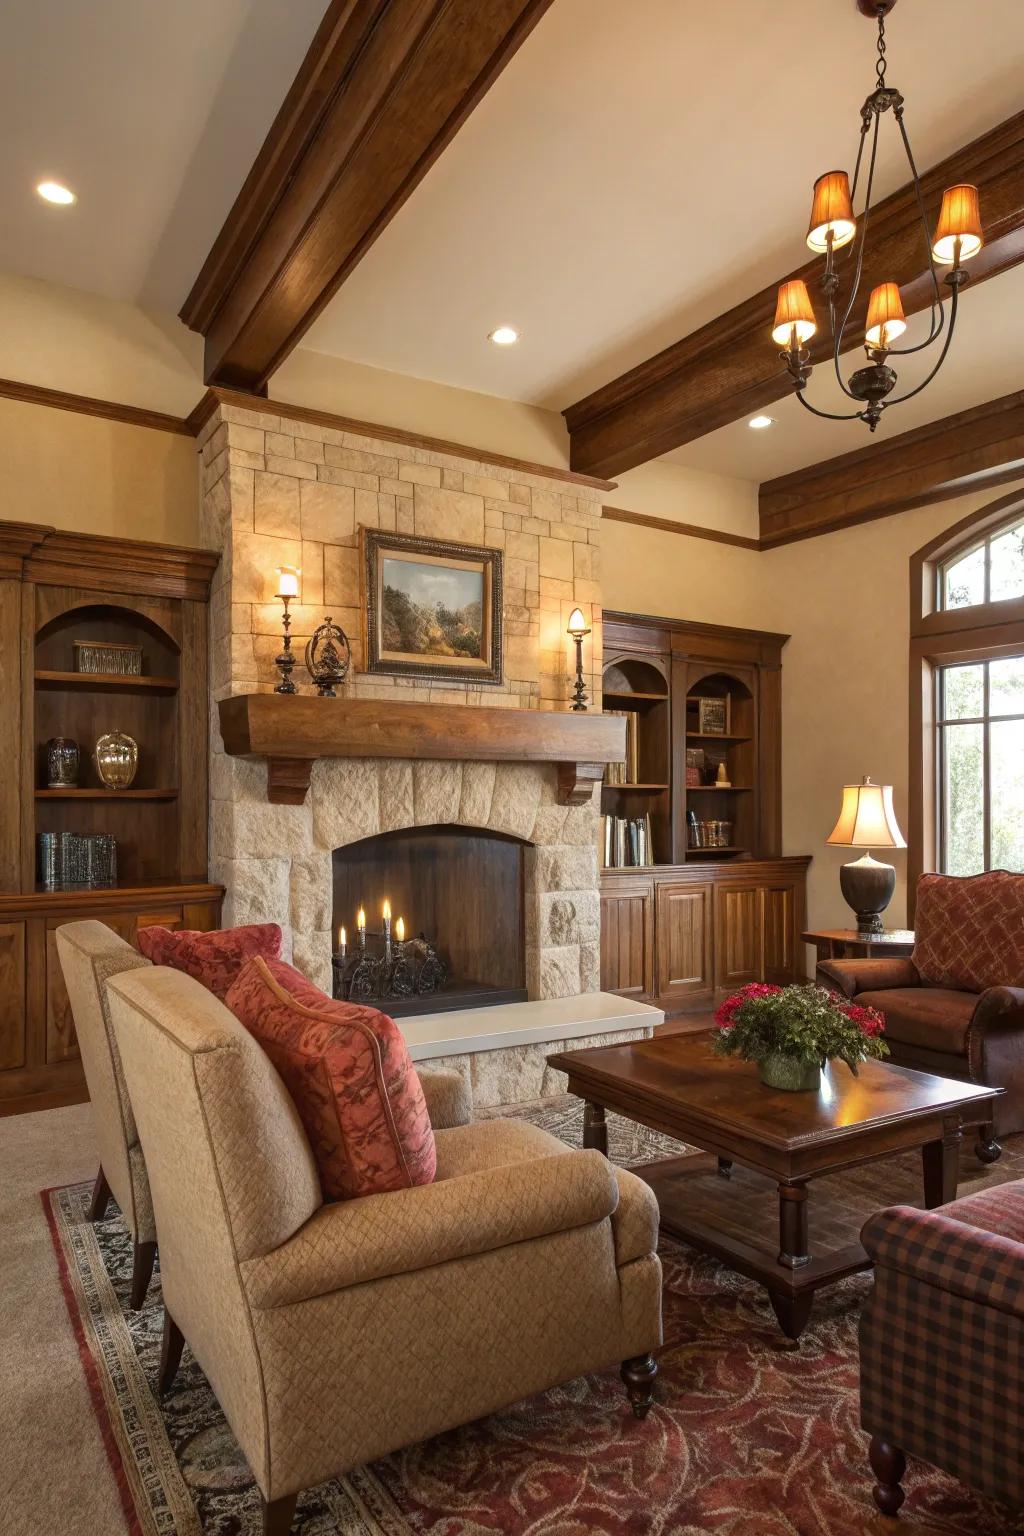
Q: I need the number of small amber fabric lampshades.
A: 4